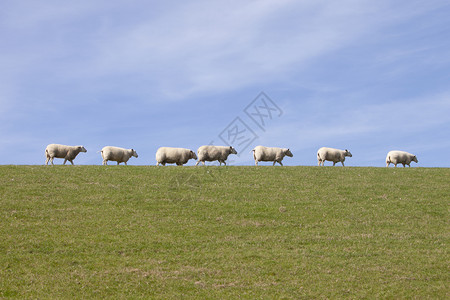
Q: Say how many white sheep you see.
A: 7